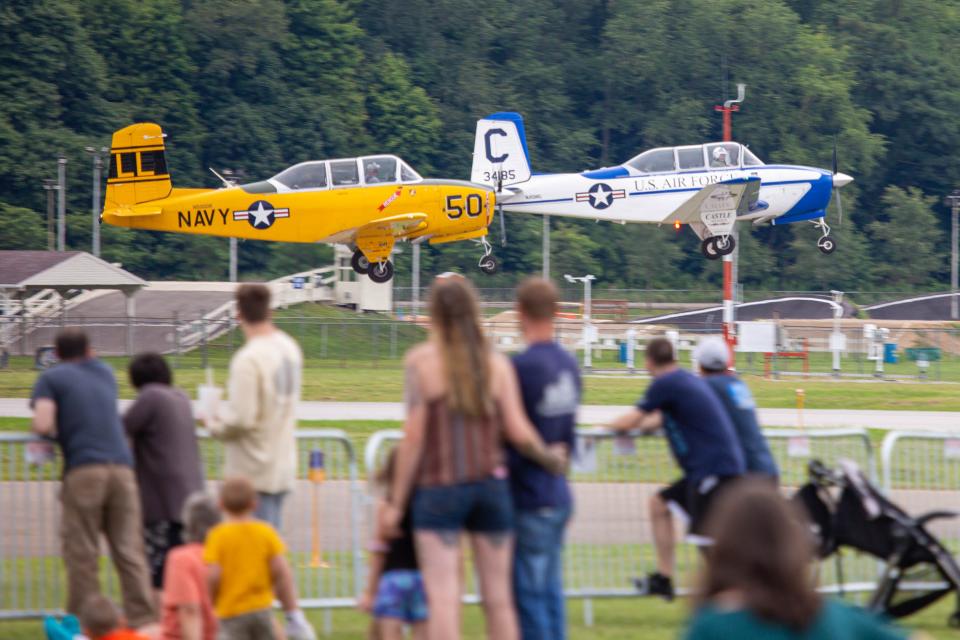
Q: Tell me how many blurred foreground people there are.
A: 12